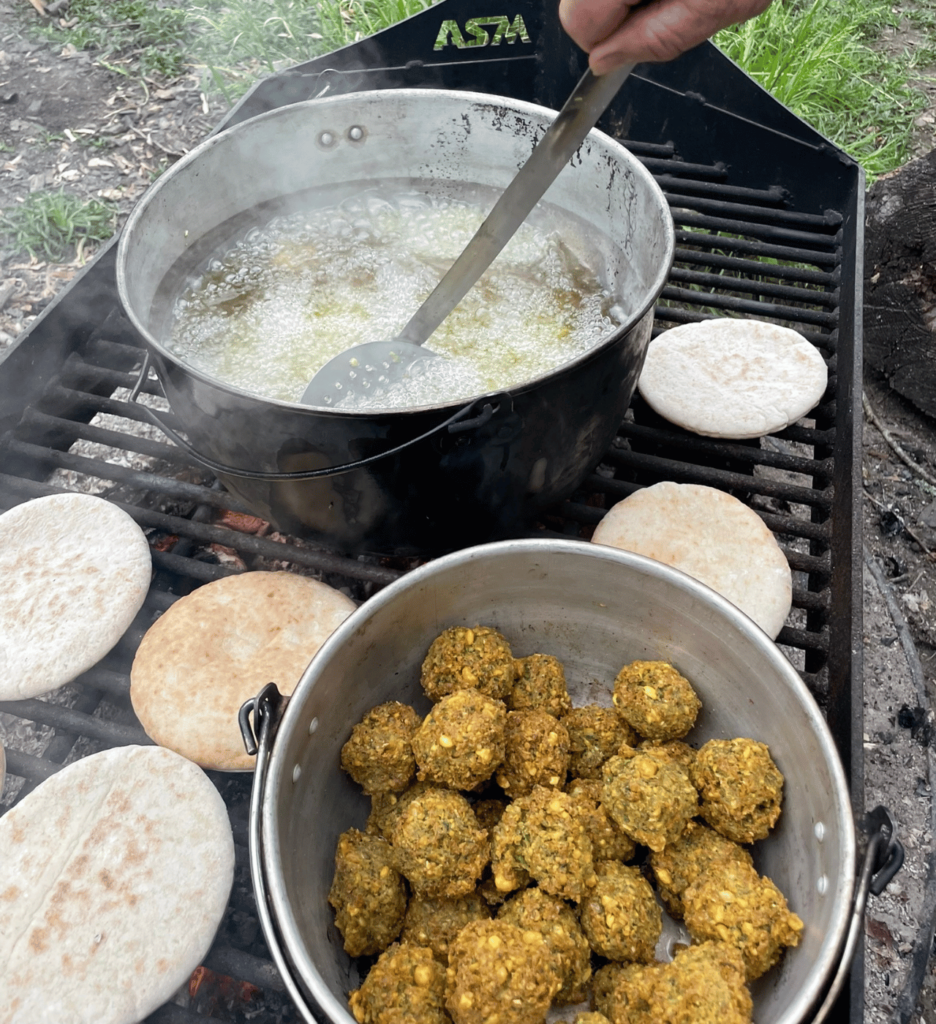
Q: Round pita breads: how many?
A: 5